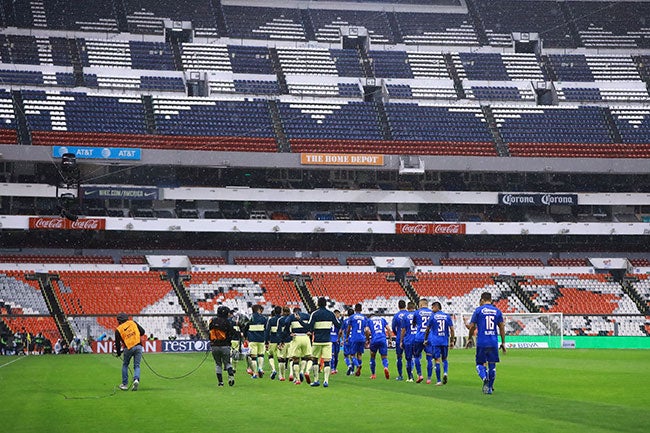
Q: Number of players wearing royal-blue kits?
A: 9